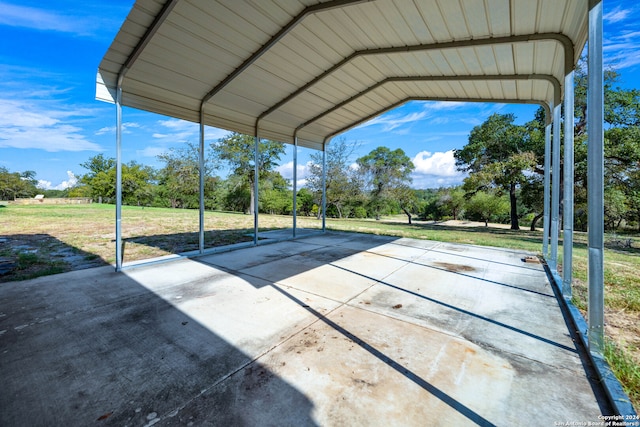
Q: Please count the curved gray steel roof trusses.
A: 5